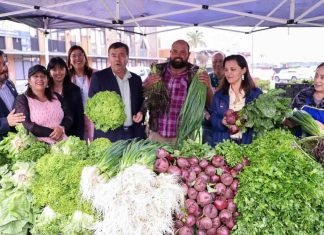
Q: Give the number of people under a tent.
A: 9